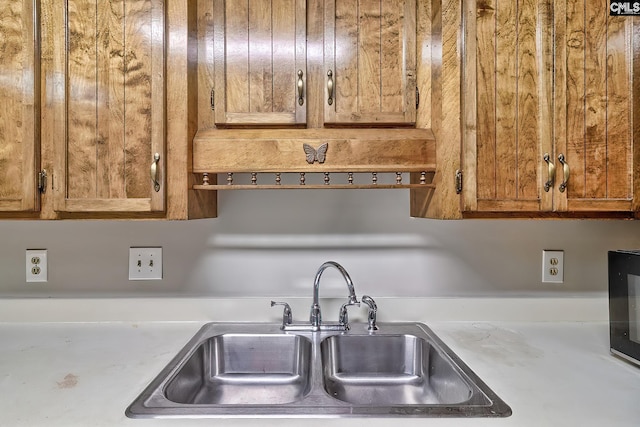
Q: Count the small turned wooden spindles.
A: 10